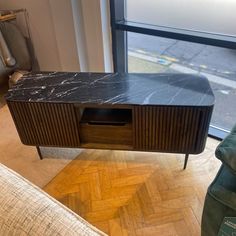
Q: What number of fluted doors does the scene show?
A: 2